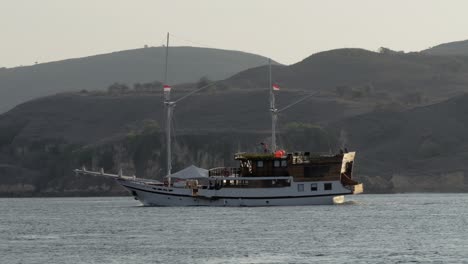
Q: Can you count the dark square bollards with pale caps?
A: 0